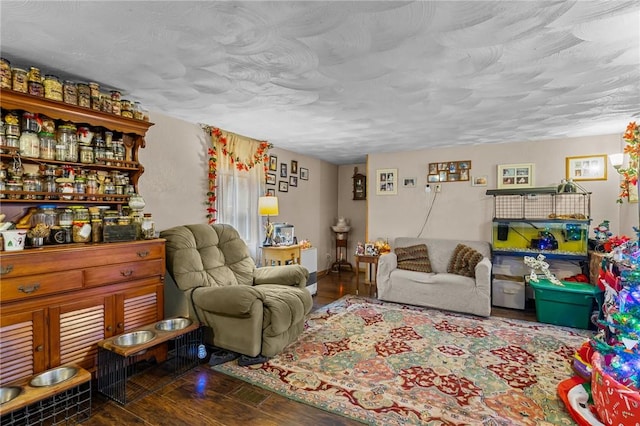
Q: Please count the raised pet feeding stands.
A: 2